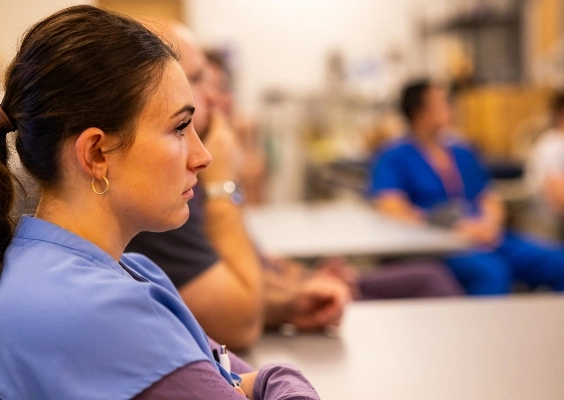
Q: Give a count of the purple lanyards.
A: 1